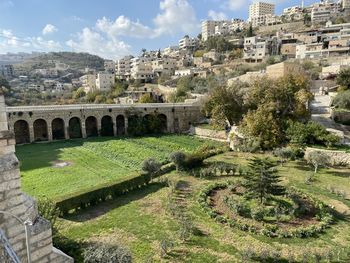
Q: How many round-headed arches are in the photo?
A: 10